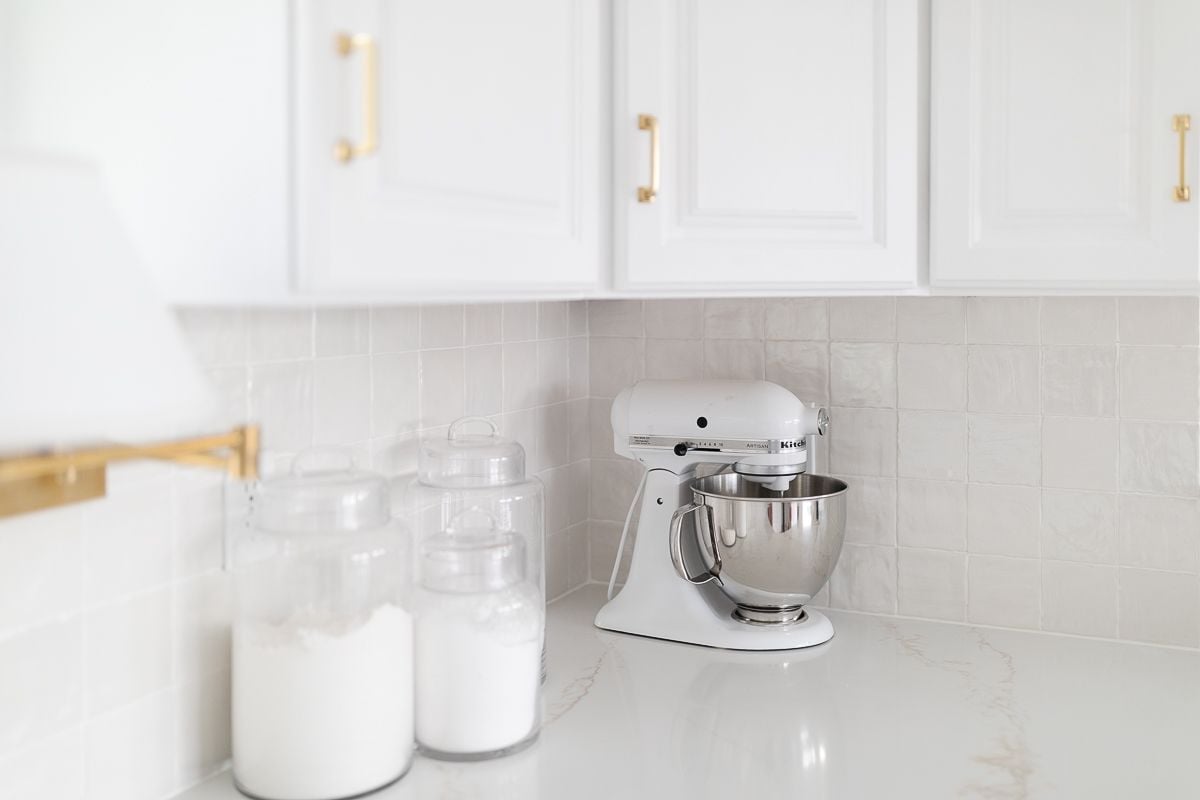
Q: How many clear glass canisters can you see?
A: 3